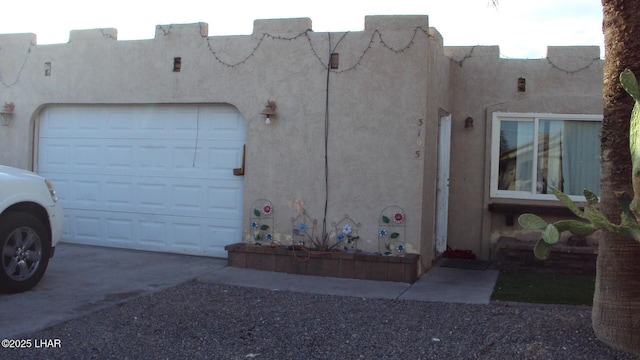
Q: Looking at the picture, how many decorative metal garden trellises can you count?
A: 4